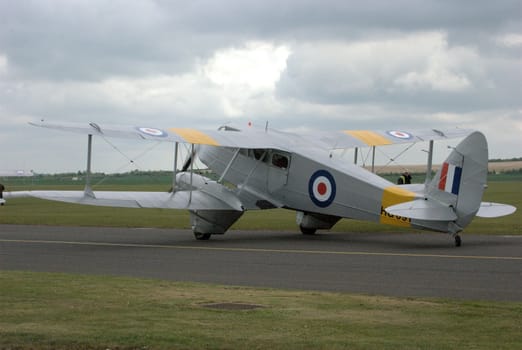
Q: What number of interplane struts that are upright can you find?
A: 6